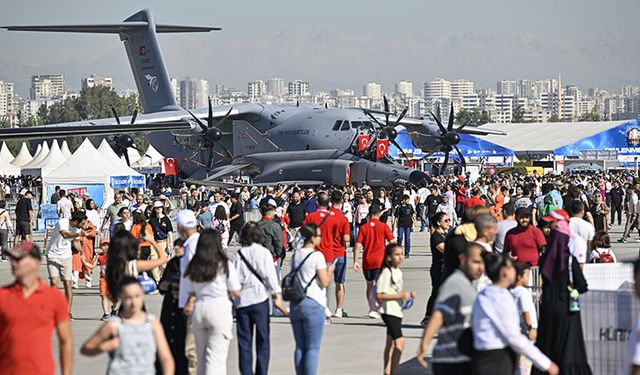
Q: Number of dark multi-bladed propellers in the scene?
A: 4